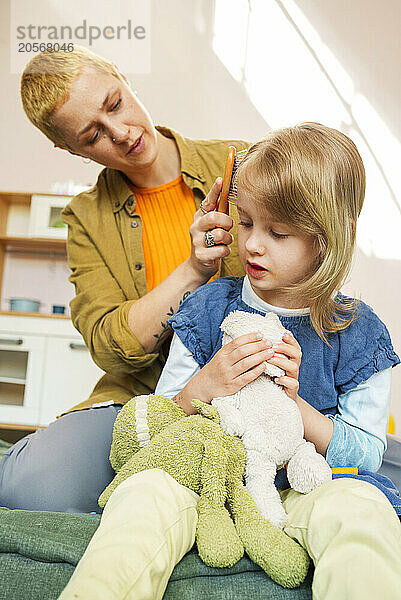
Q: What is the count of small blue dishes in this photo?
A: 2